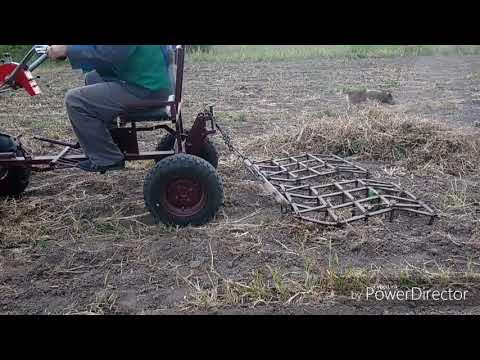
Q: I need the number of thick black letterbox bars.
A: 2